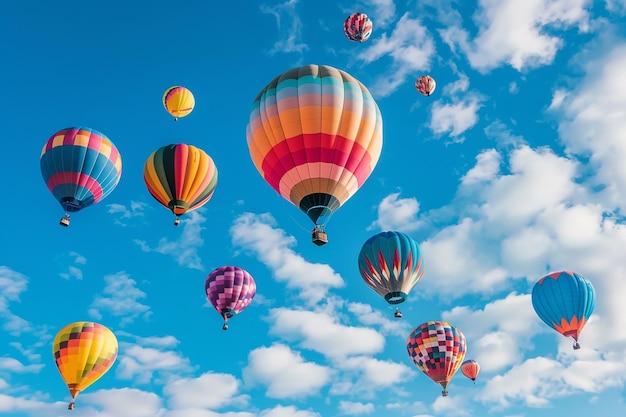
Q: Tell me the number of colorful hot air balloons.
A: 12